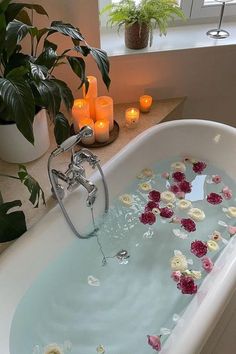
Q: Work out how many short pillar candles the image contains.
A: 2